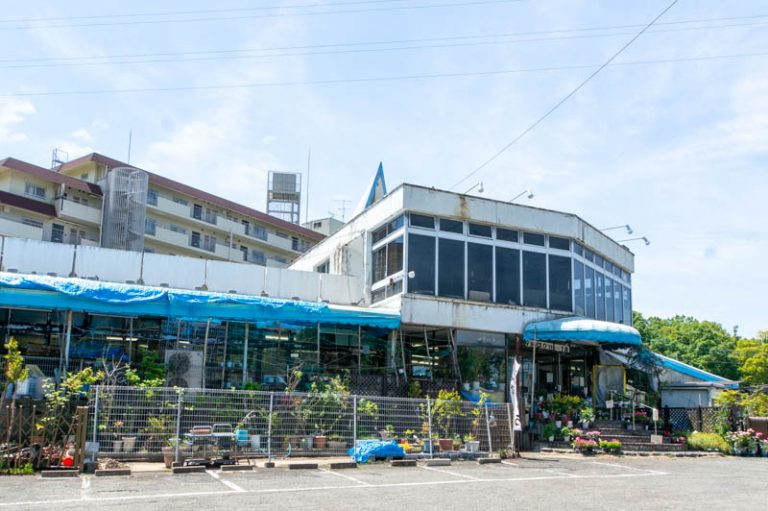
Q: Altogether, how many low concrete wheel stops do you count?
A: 9